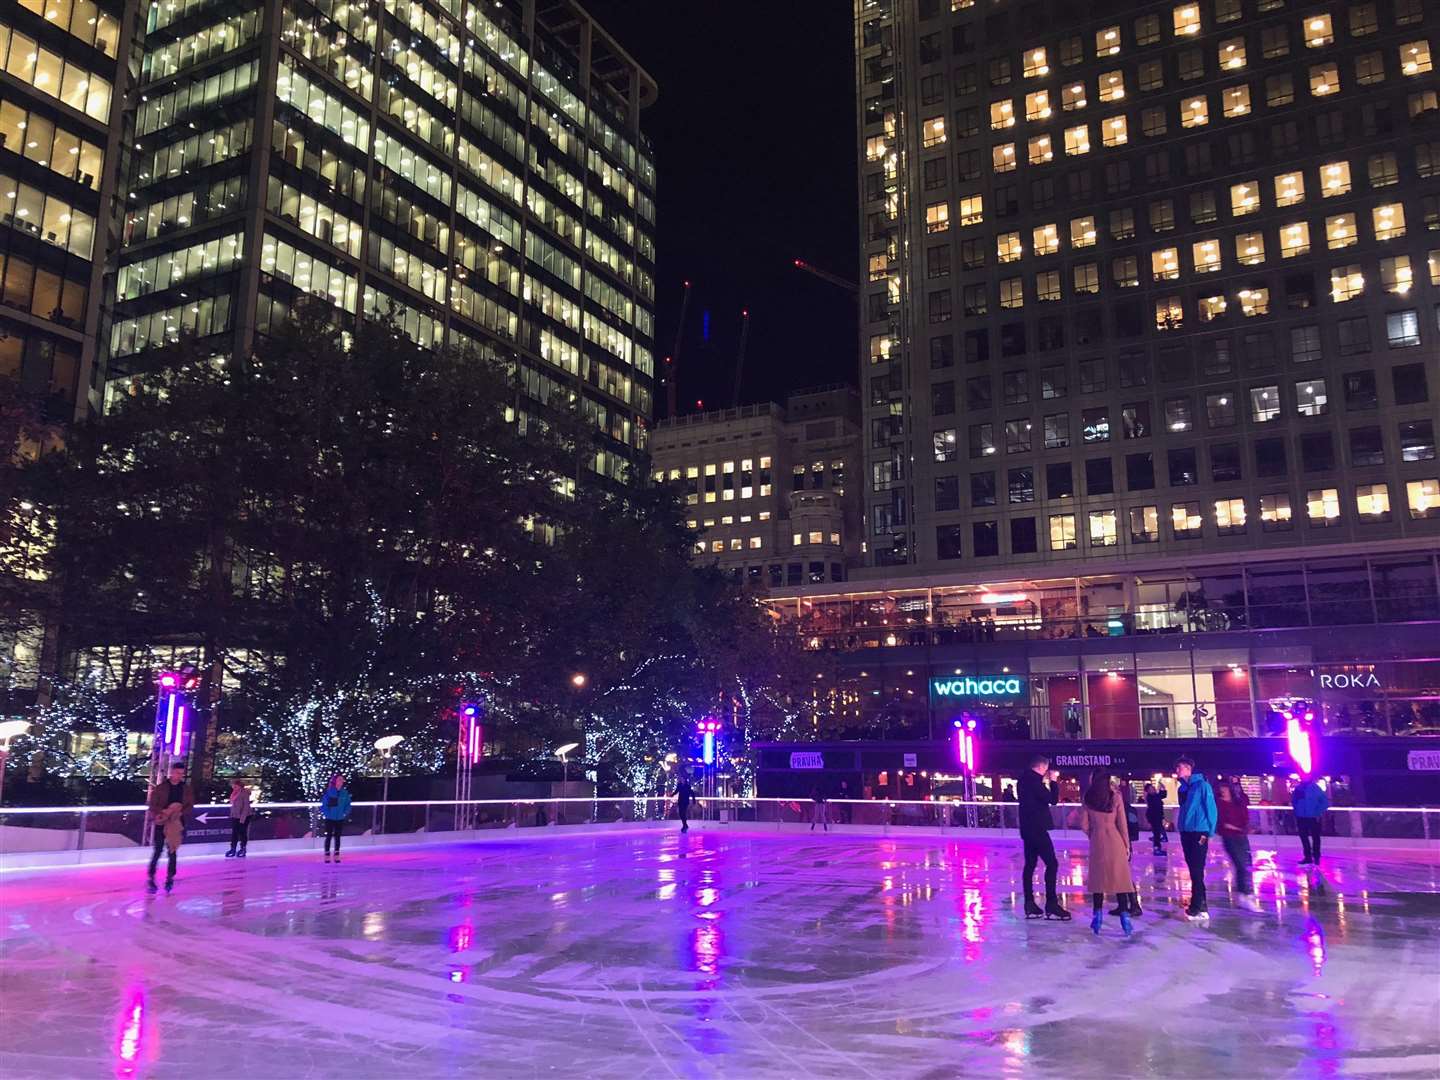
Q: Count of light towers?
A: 5